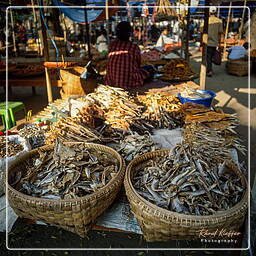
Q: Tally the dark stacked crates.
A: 0